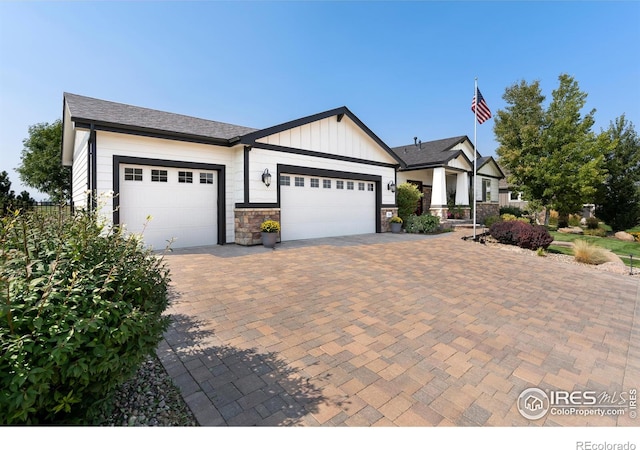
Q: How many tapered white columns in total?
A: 2